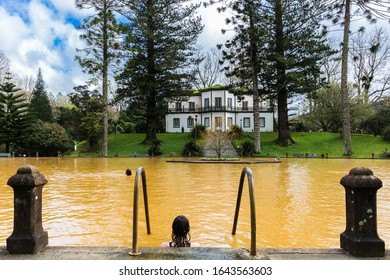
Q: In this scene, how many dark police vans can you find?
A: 0